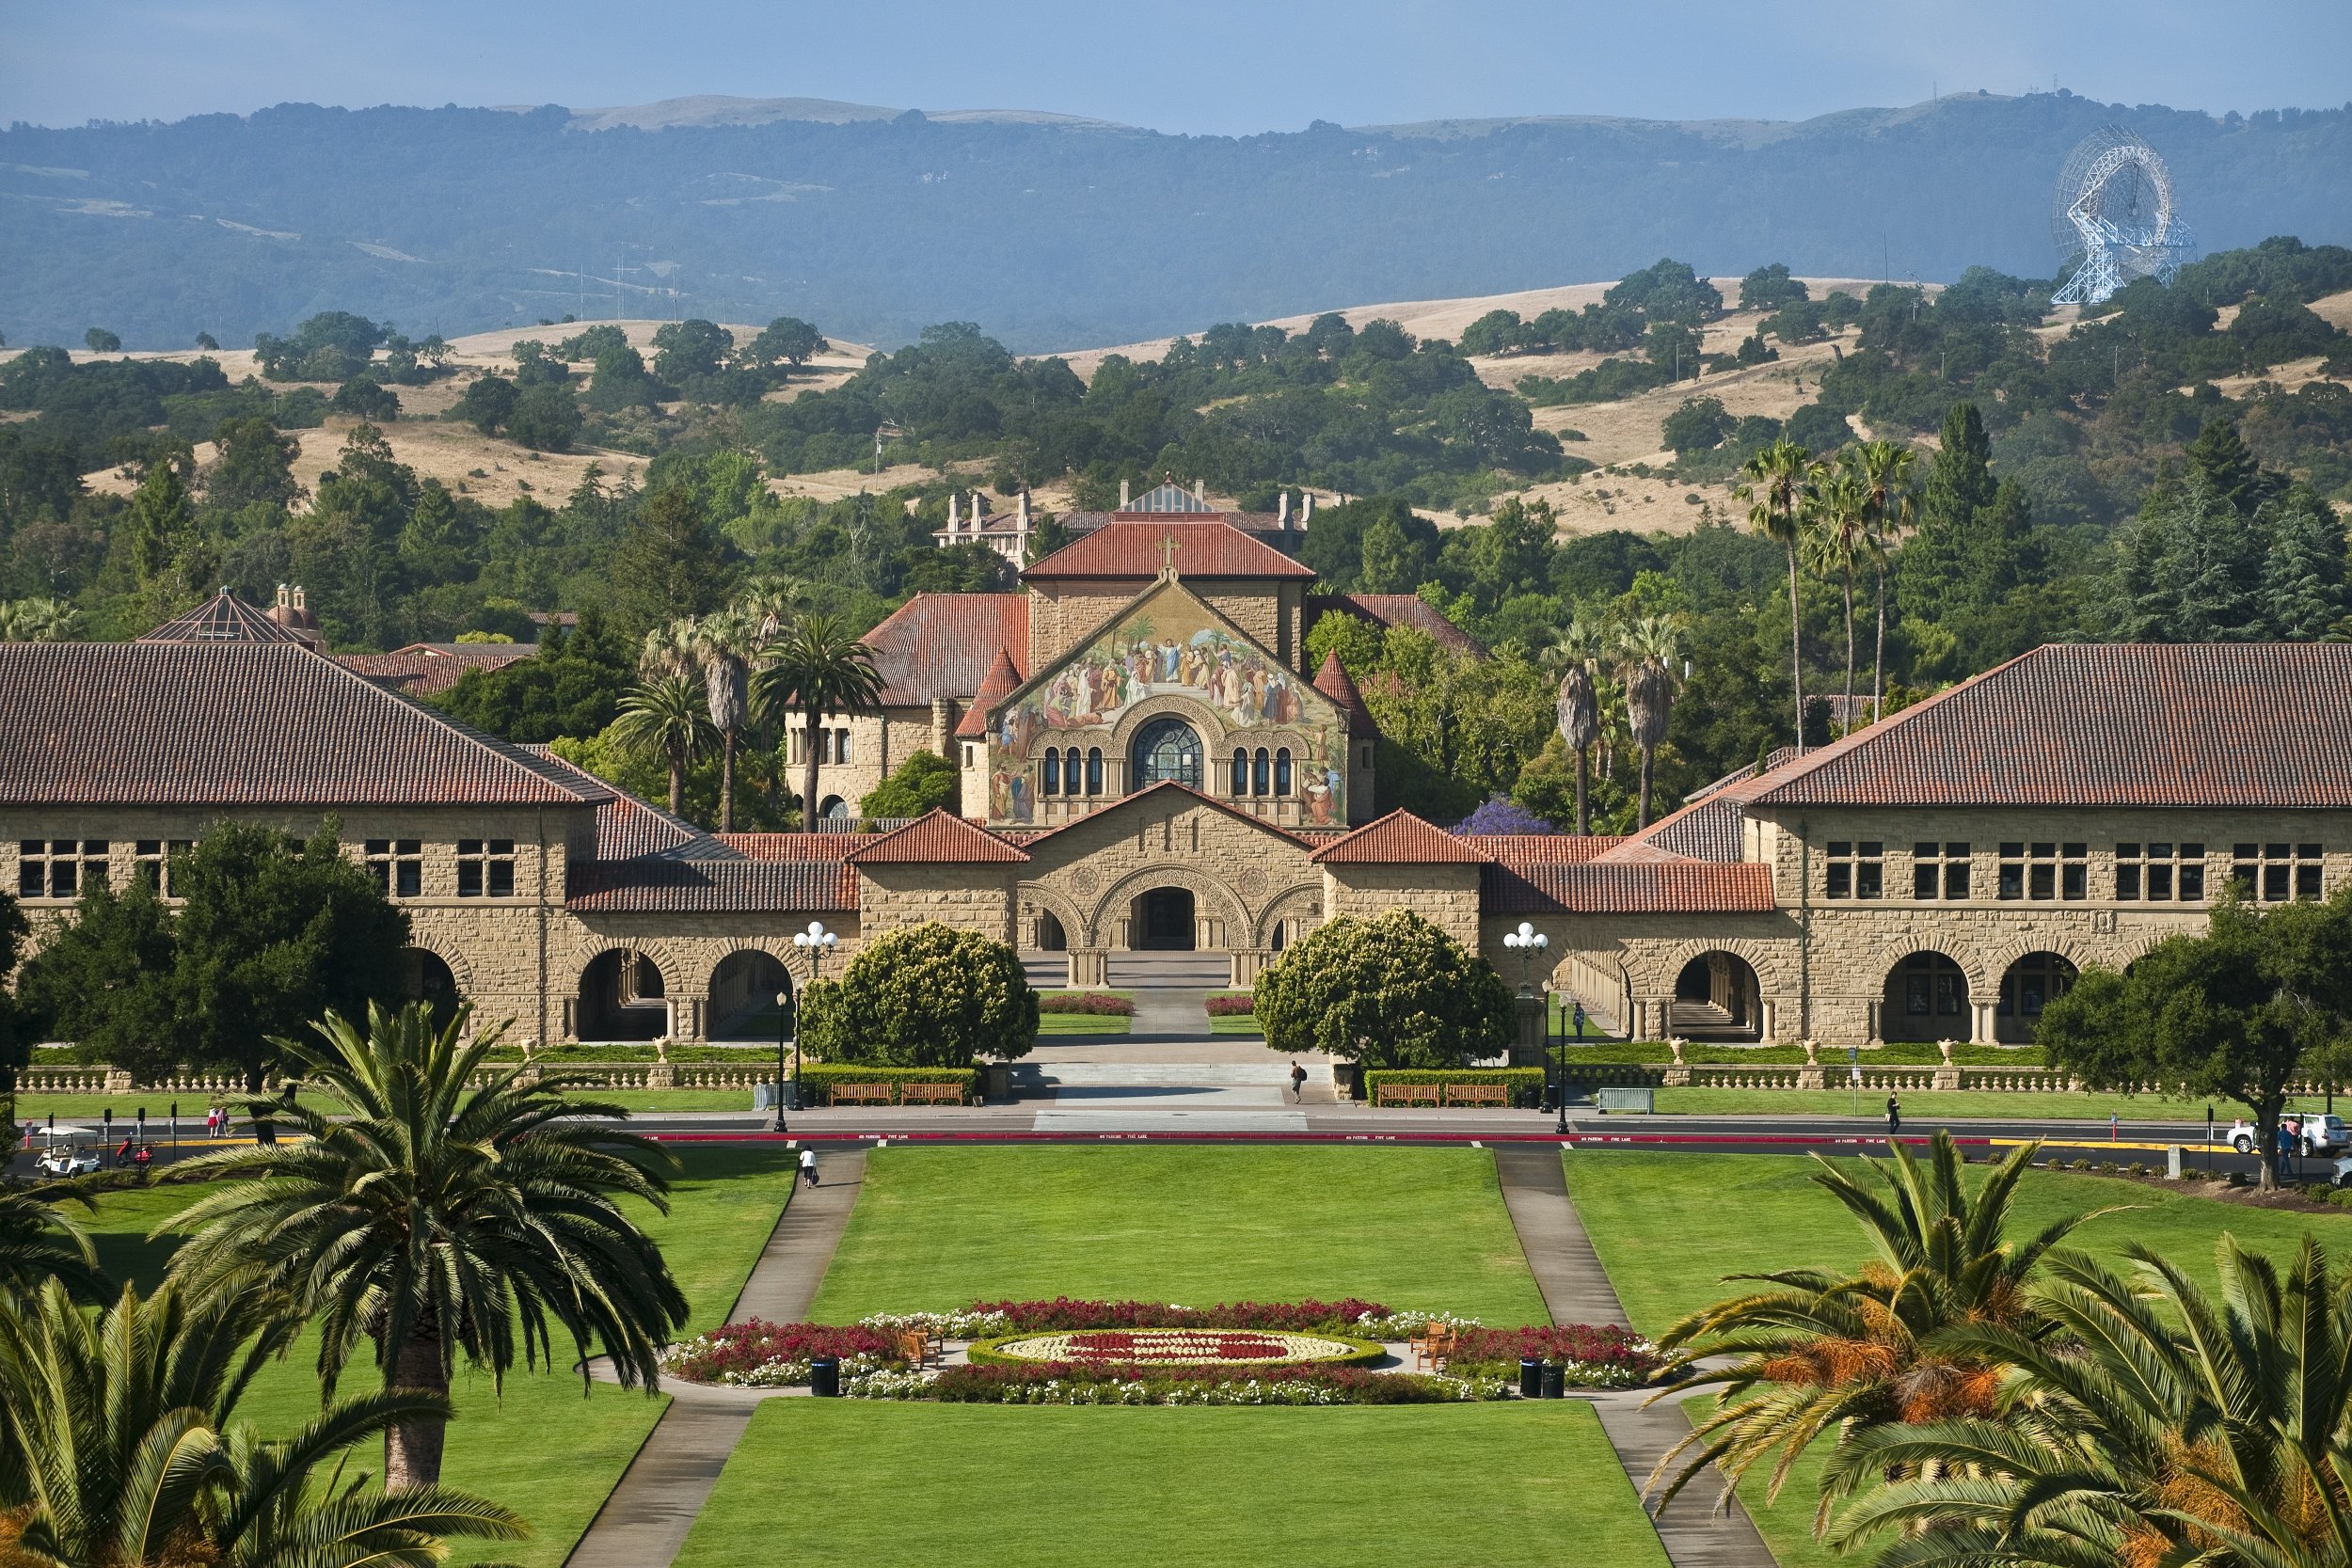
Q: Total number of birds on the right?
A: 0